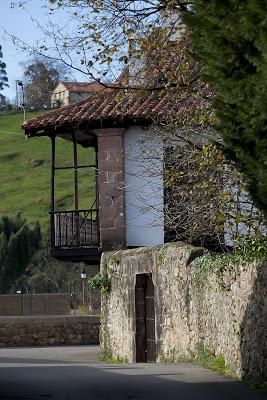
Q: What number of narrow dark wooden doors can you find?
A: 1